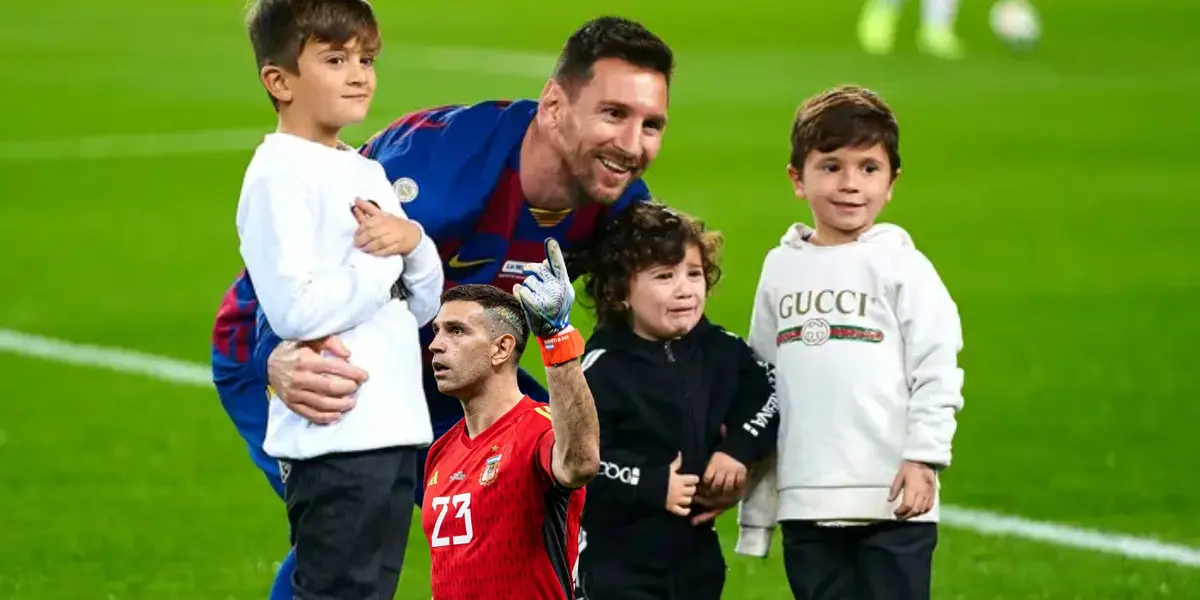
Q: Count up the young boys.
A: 3